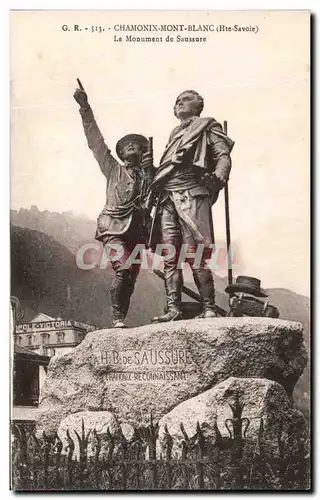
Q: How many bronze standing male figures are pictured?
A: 2